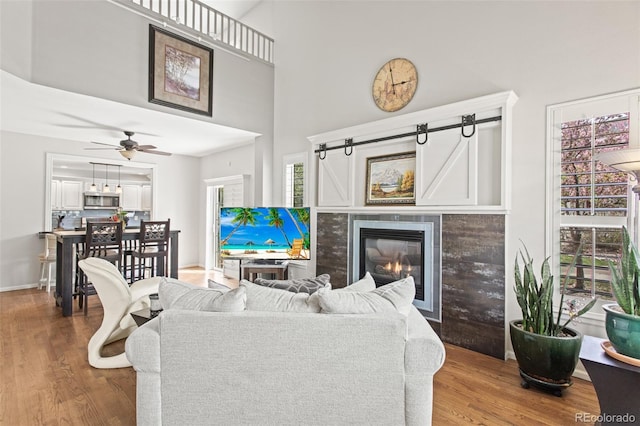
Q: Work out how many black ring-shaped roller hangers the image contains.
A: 4